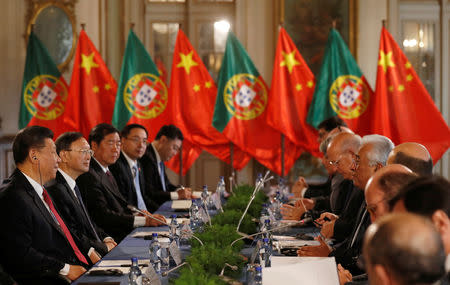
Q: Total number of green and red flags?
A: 4